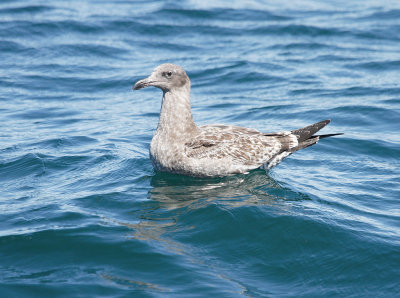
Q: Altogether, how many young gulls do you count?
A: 1